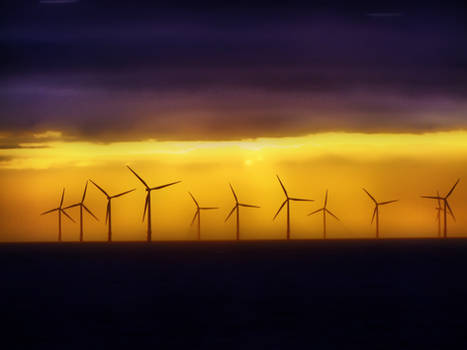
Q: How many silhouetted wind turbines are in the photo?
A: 11